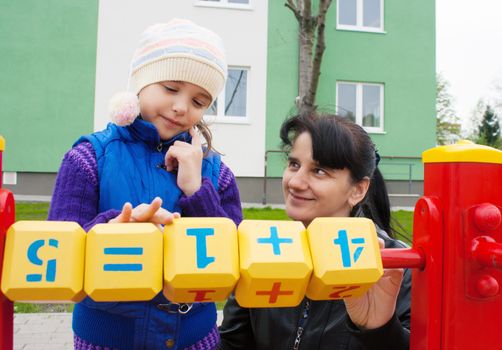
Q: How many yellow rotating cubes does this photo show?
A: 5